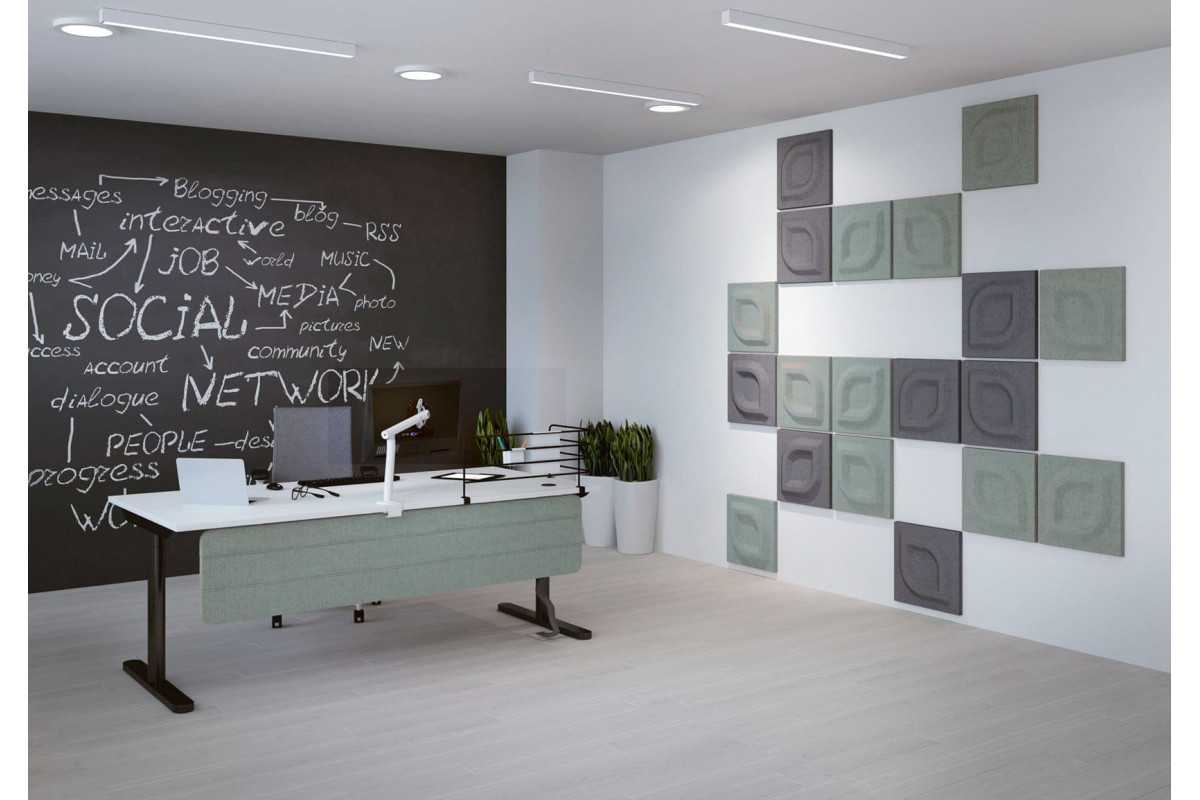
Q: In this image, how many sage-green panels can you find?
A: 11